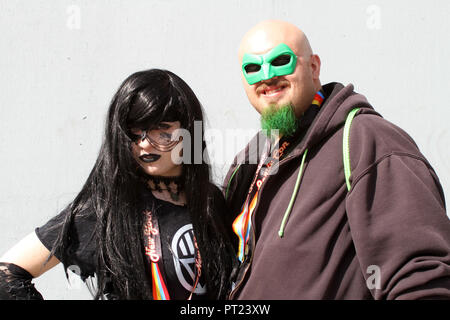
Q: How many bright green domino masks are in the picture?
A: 1